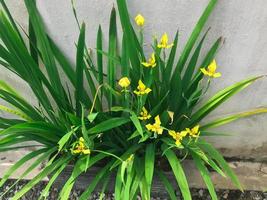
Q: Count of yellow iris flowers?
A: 11